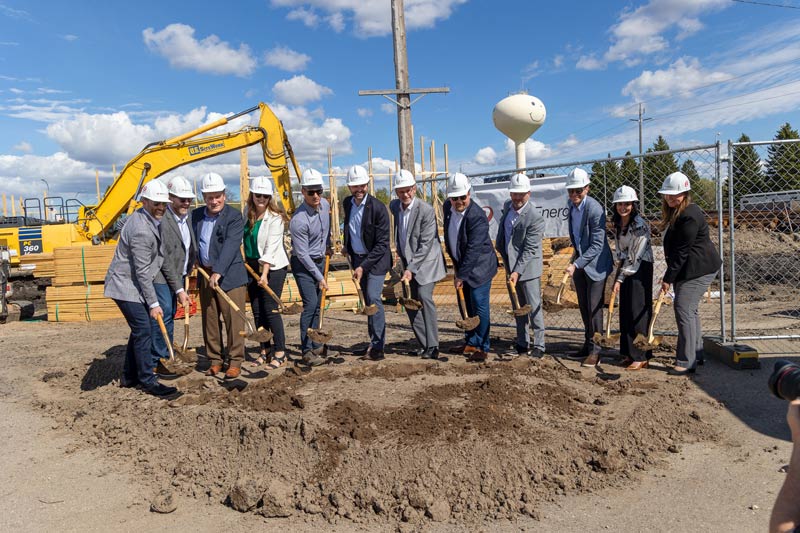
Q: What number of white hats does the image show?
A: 12